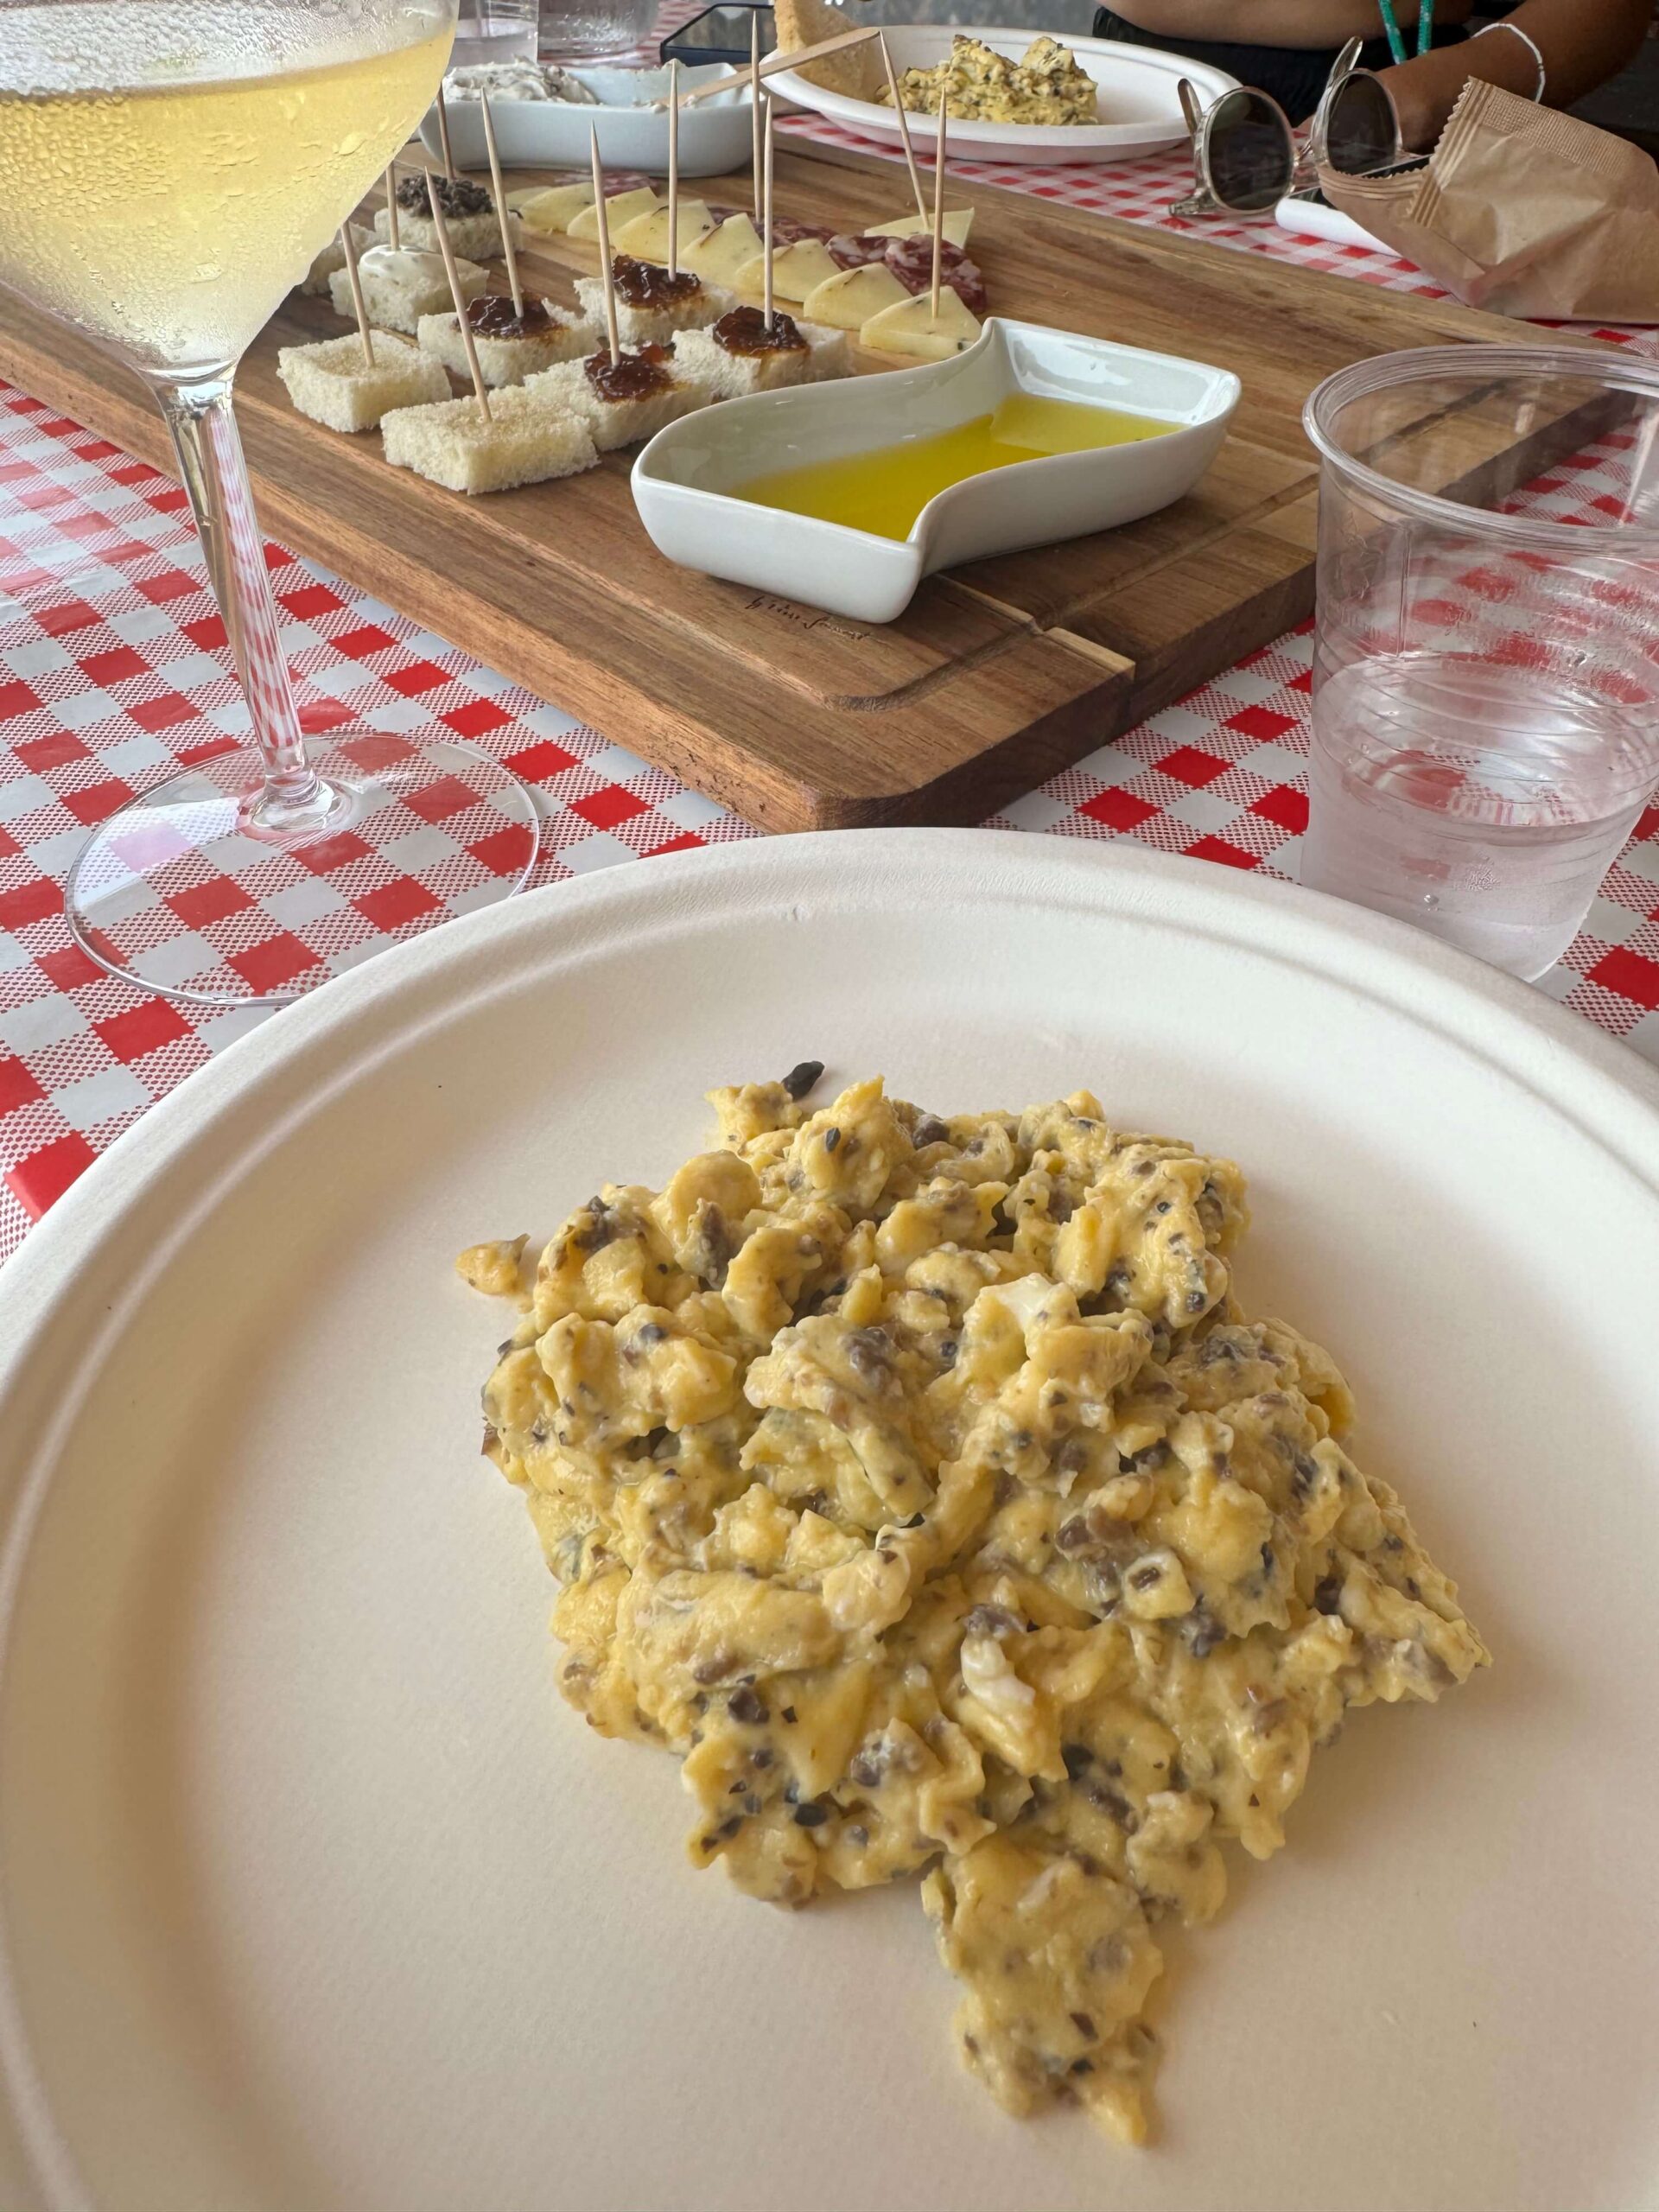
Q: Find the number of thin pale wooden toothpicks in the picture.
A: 11